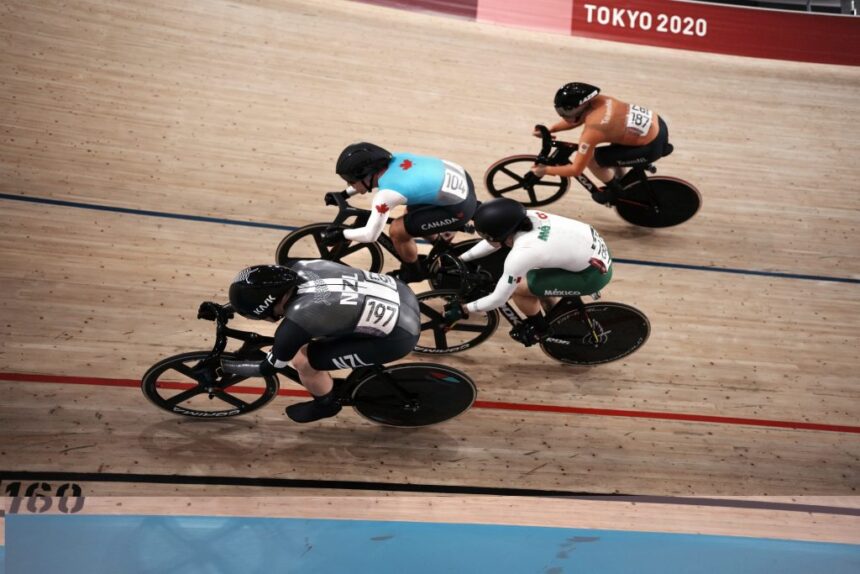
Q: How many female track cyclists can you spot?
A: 4